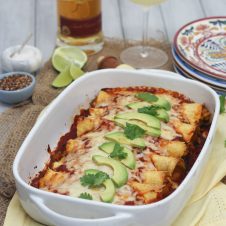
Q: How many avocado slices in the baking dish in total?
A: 8